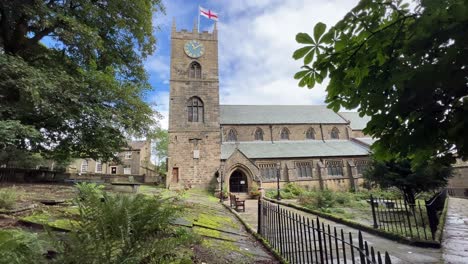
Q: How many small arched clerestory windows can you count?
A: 5